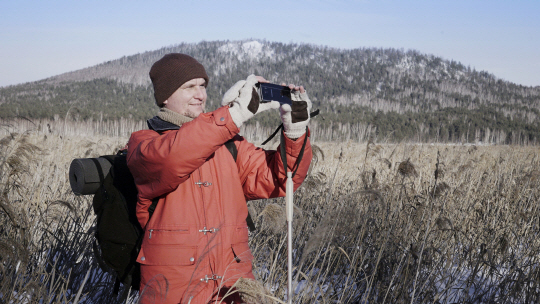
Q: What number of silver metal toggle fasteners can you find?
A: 3